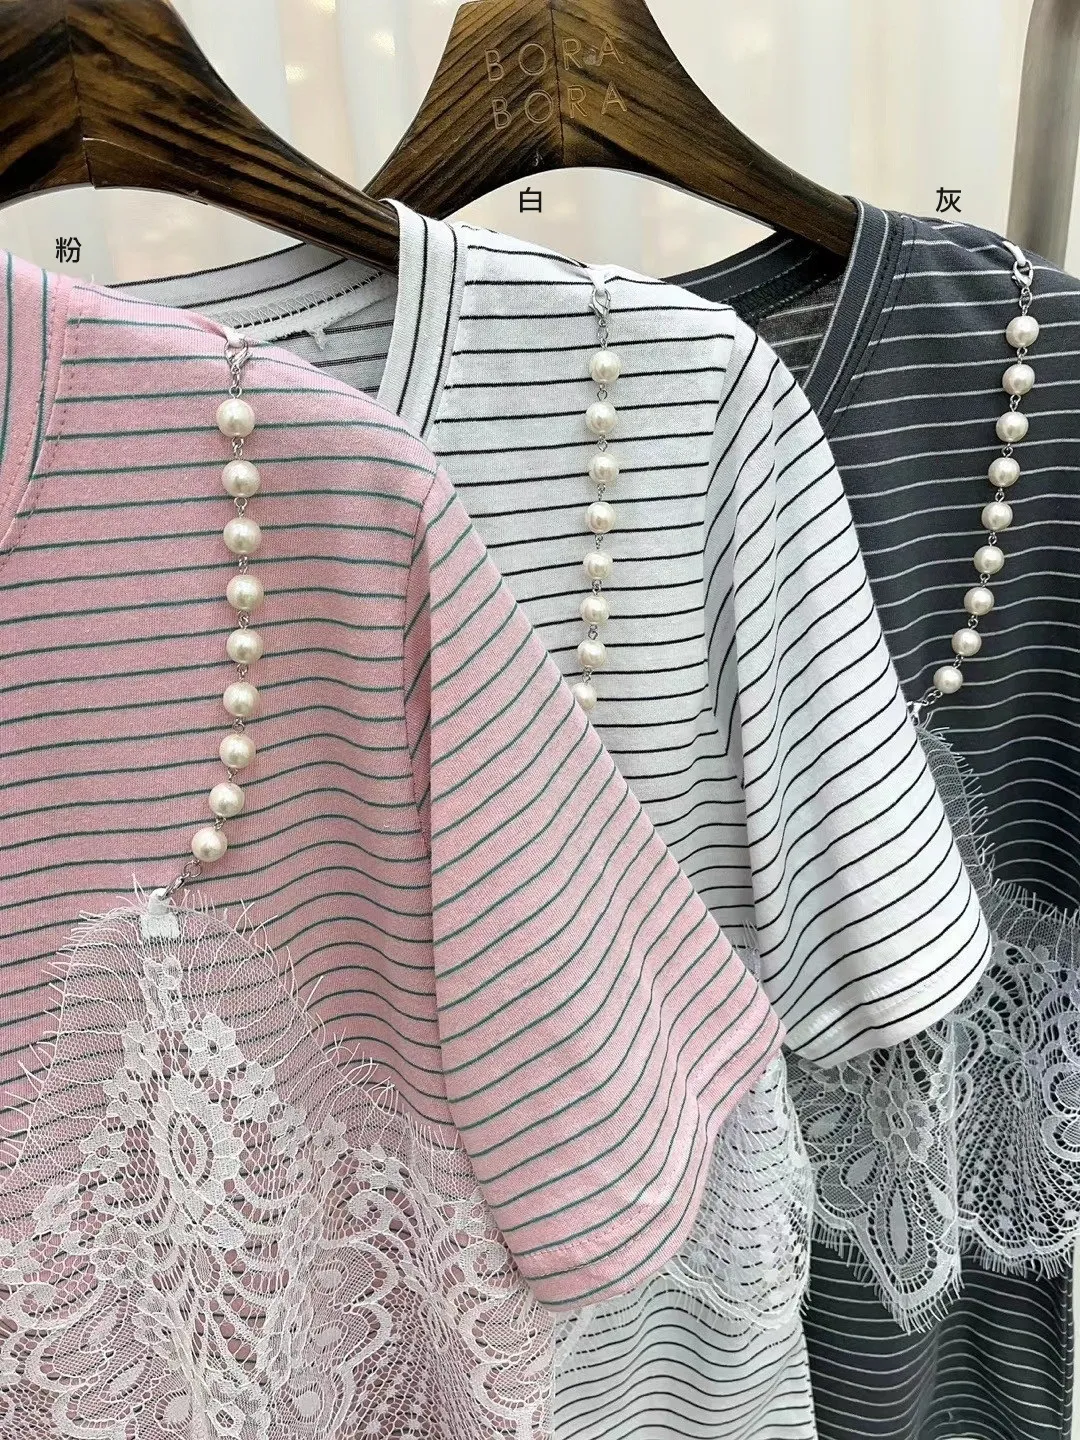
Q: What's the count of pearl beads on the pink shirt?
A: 9